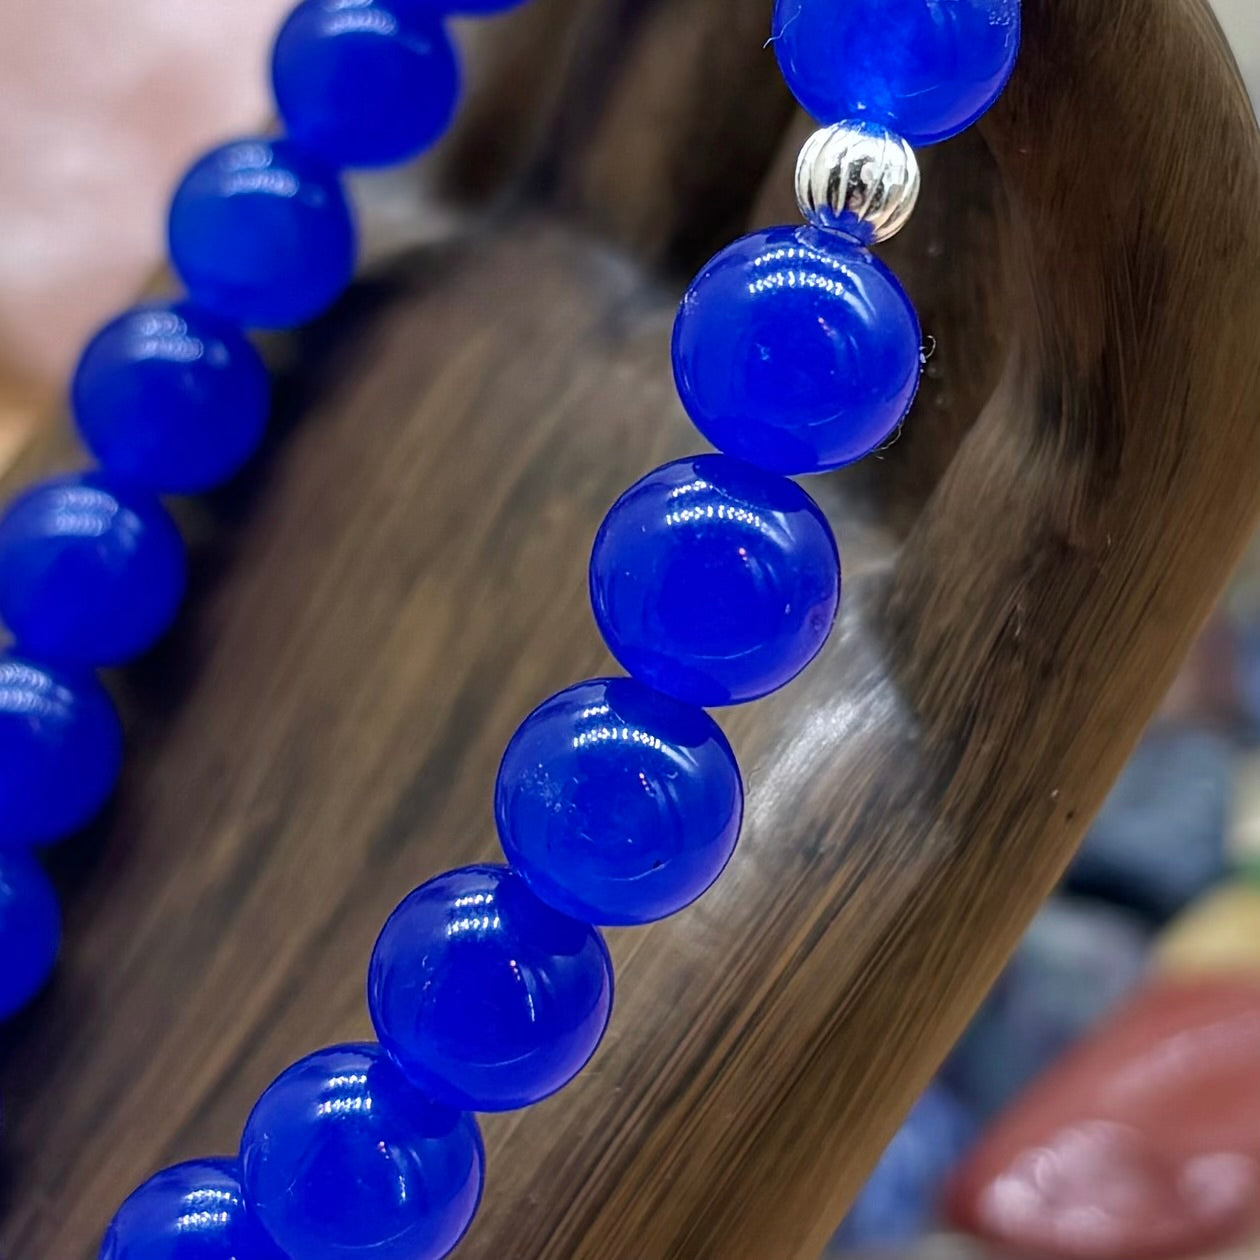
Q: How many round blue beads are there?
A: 14